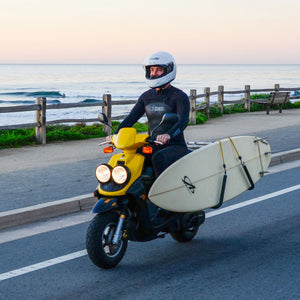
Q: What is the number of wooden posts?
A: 7